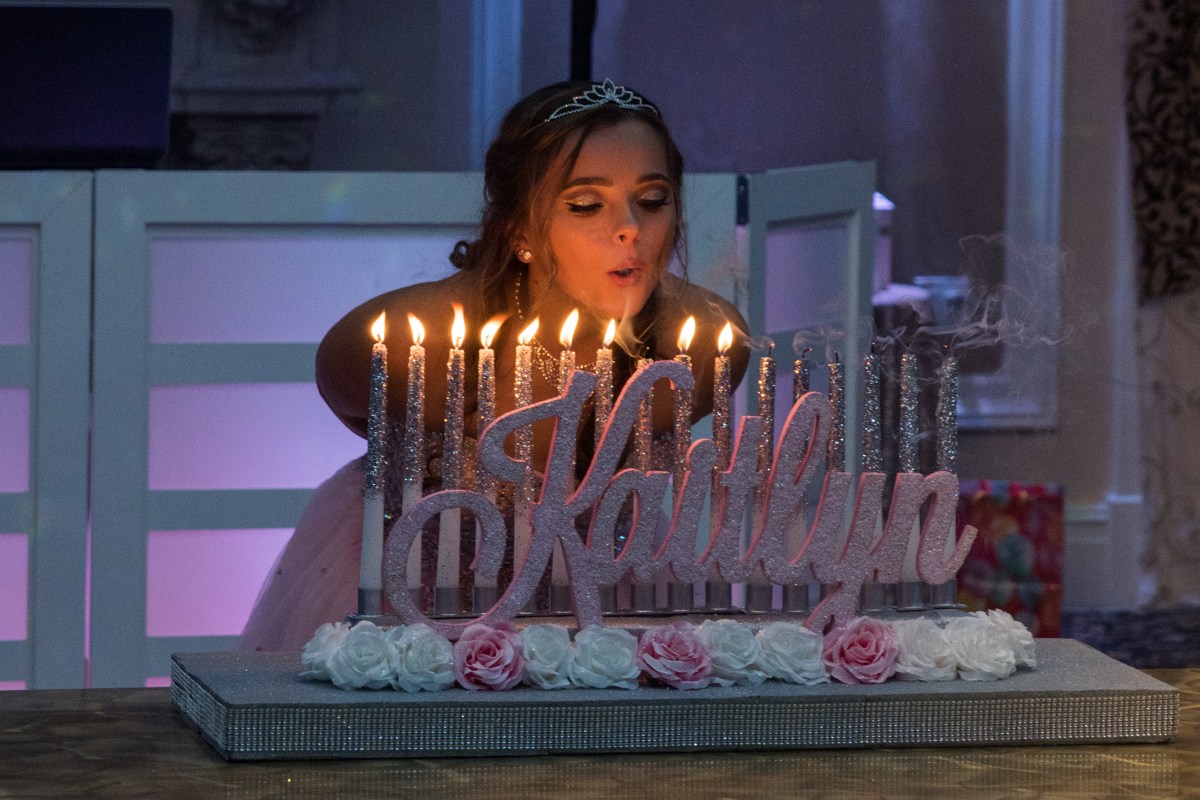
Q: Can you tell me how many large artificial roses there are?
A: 13